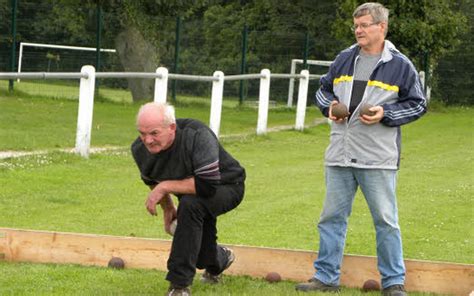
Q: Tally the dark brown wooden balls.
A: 5